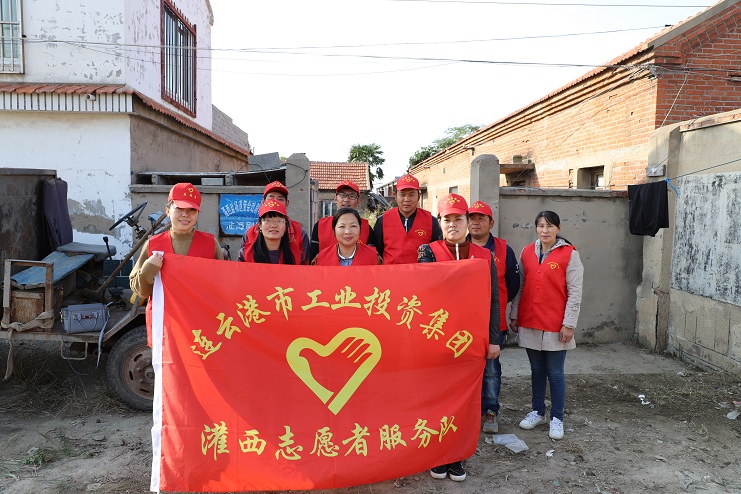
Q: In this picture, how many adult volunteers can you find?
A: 9